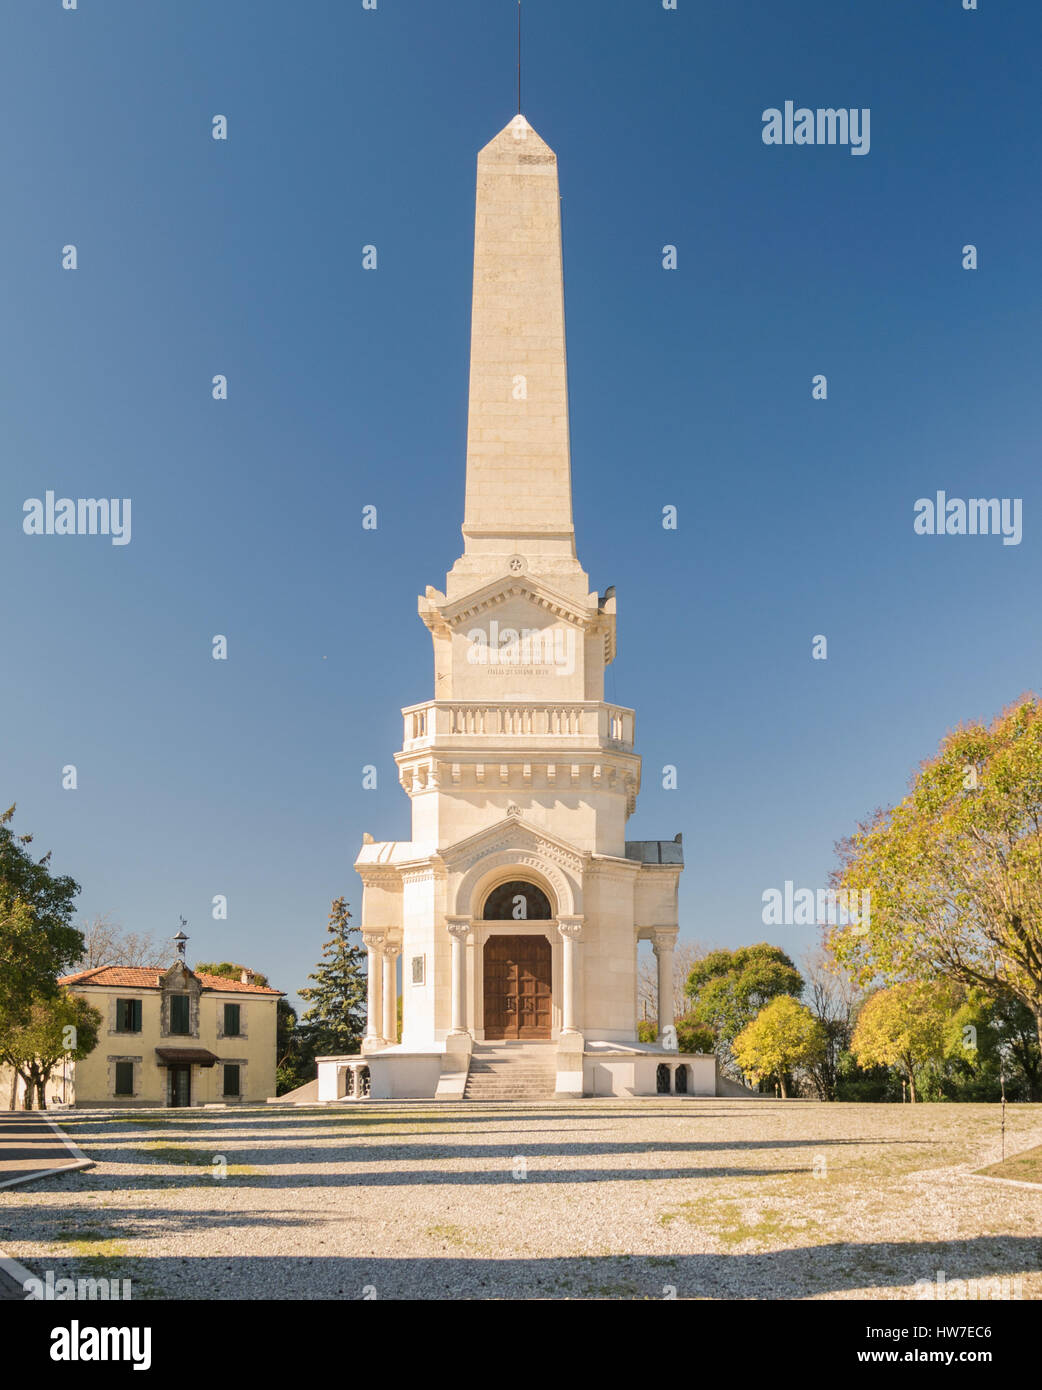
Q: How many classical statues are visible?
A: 0